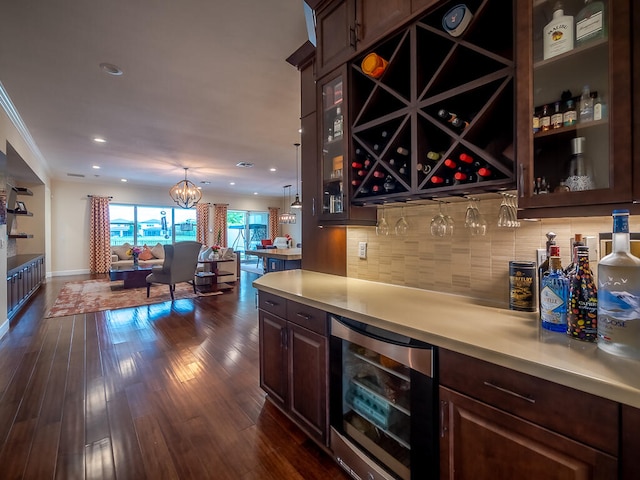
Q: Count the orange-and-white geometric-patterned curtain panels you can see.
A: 4